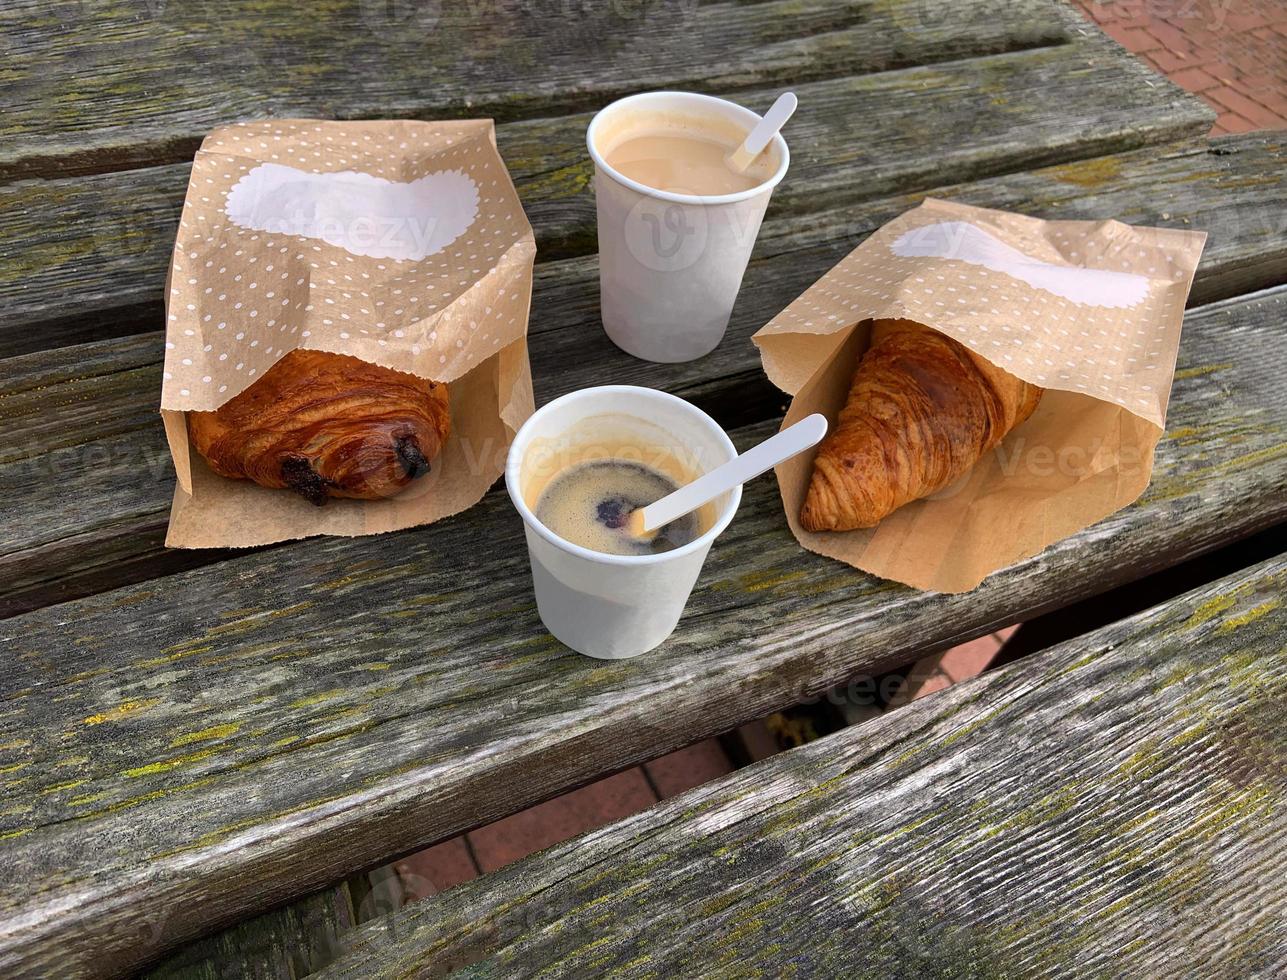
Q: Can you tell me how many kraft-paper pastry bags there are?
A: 2